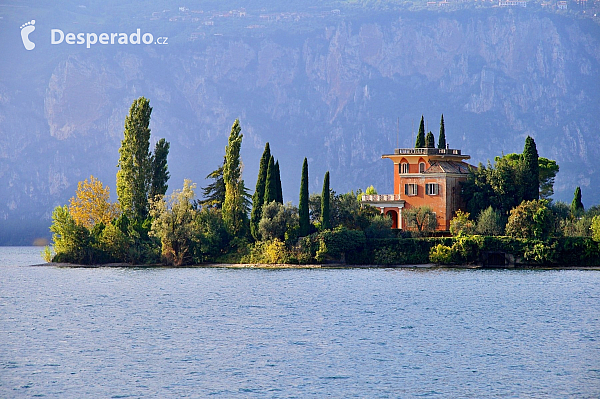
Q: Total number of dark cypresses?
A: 10